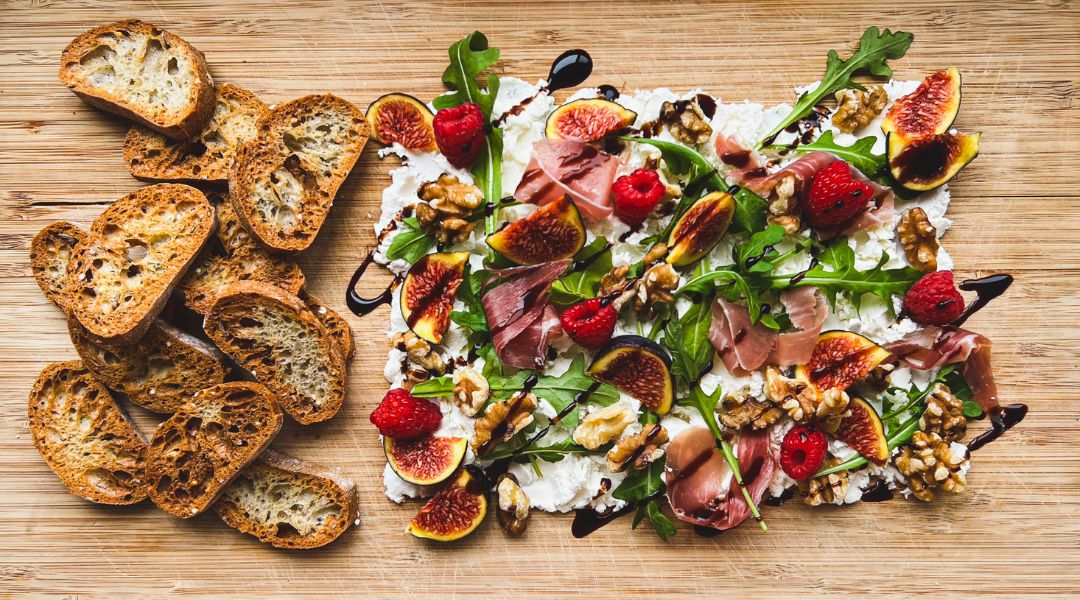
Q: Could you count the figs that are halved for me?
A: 12